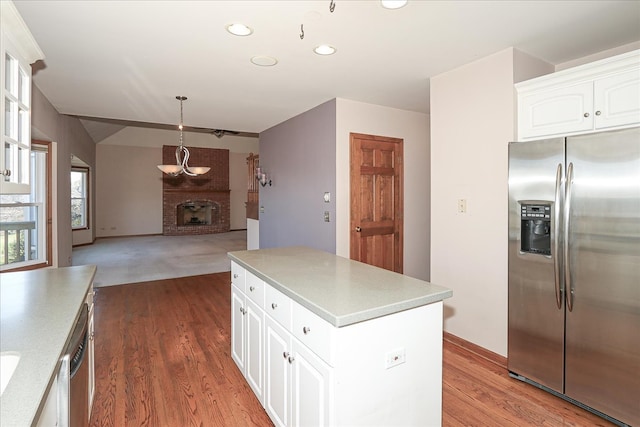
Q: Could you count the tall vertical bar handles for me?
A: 2